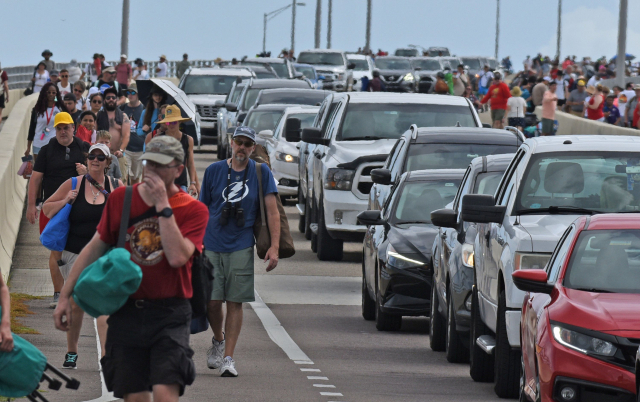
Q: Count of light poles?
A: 9